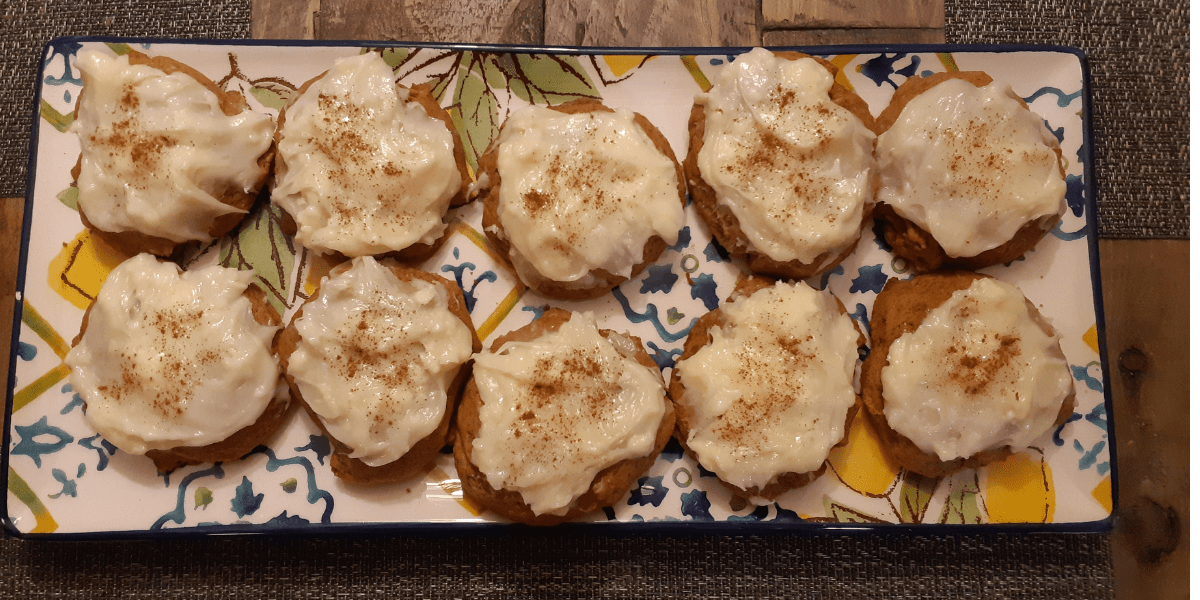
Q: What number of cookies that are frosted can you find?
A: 10